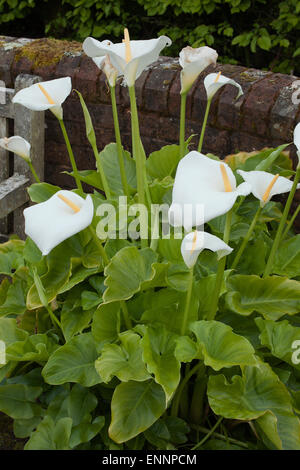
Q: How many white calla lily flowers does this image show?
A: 11